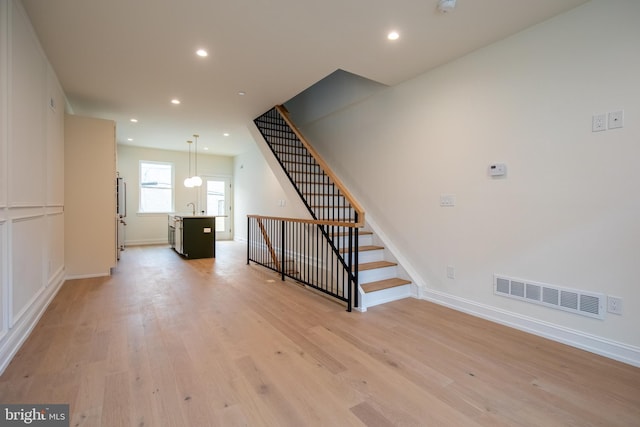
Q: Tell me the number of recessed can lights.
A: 7